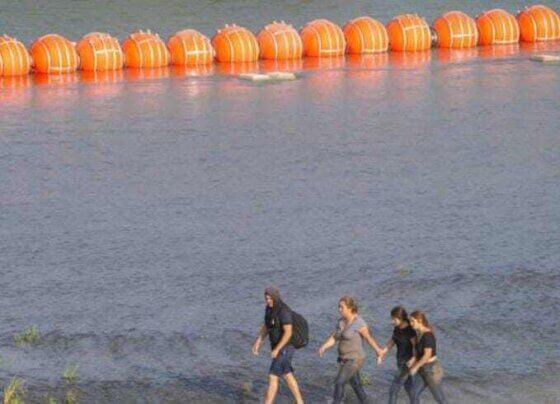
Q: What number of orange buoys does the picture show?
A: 13